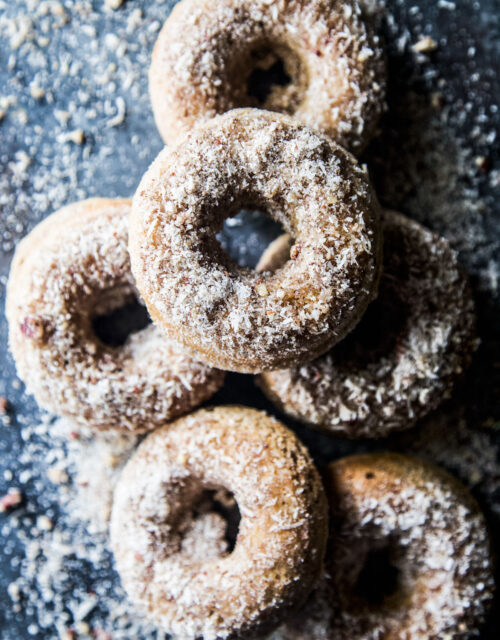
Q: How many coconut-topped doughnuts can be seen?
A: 6